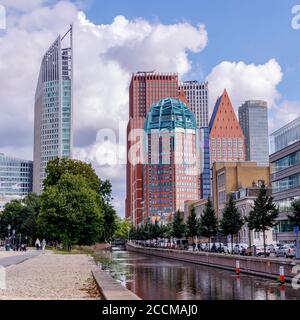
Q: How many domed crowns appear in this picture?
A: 1